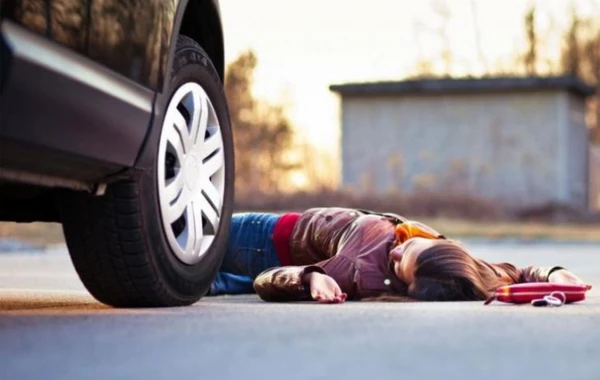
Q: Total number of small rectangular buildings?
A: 1